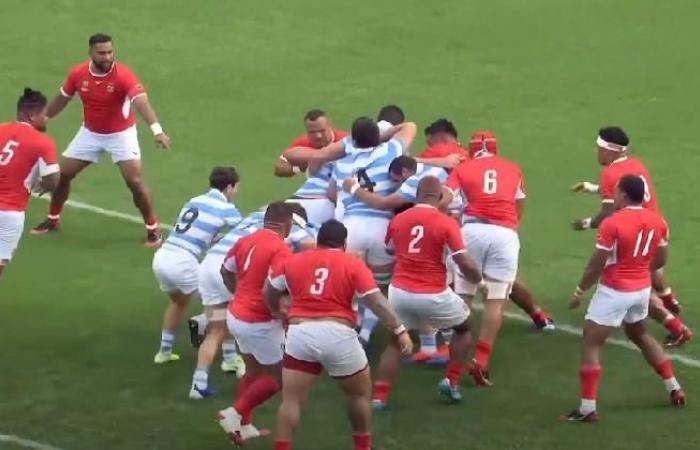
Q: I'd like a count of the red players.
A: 10